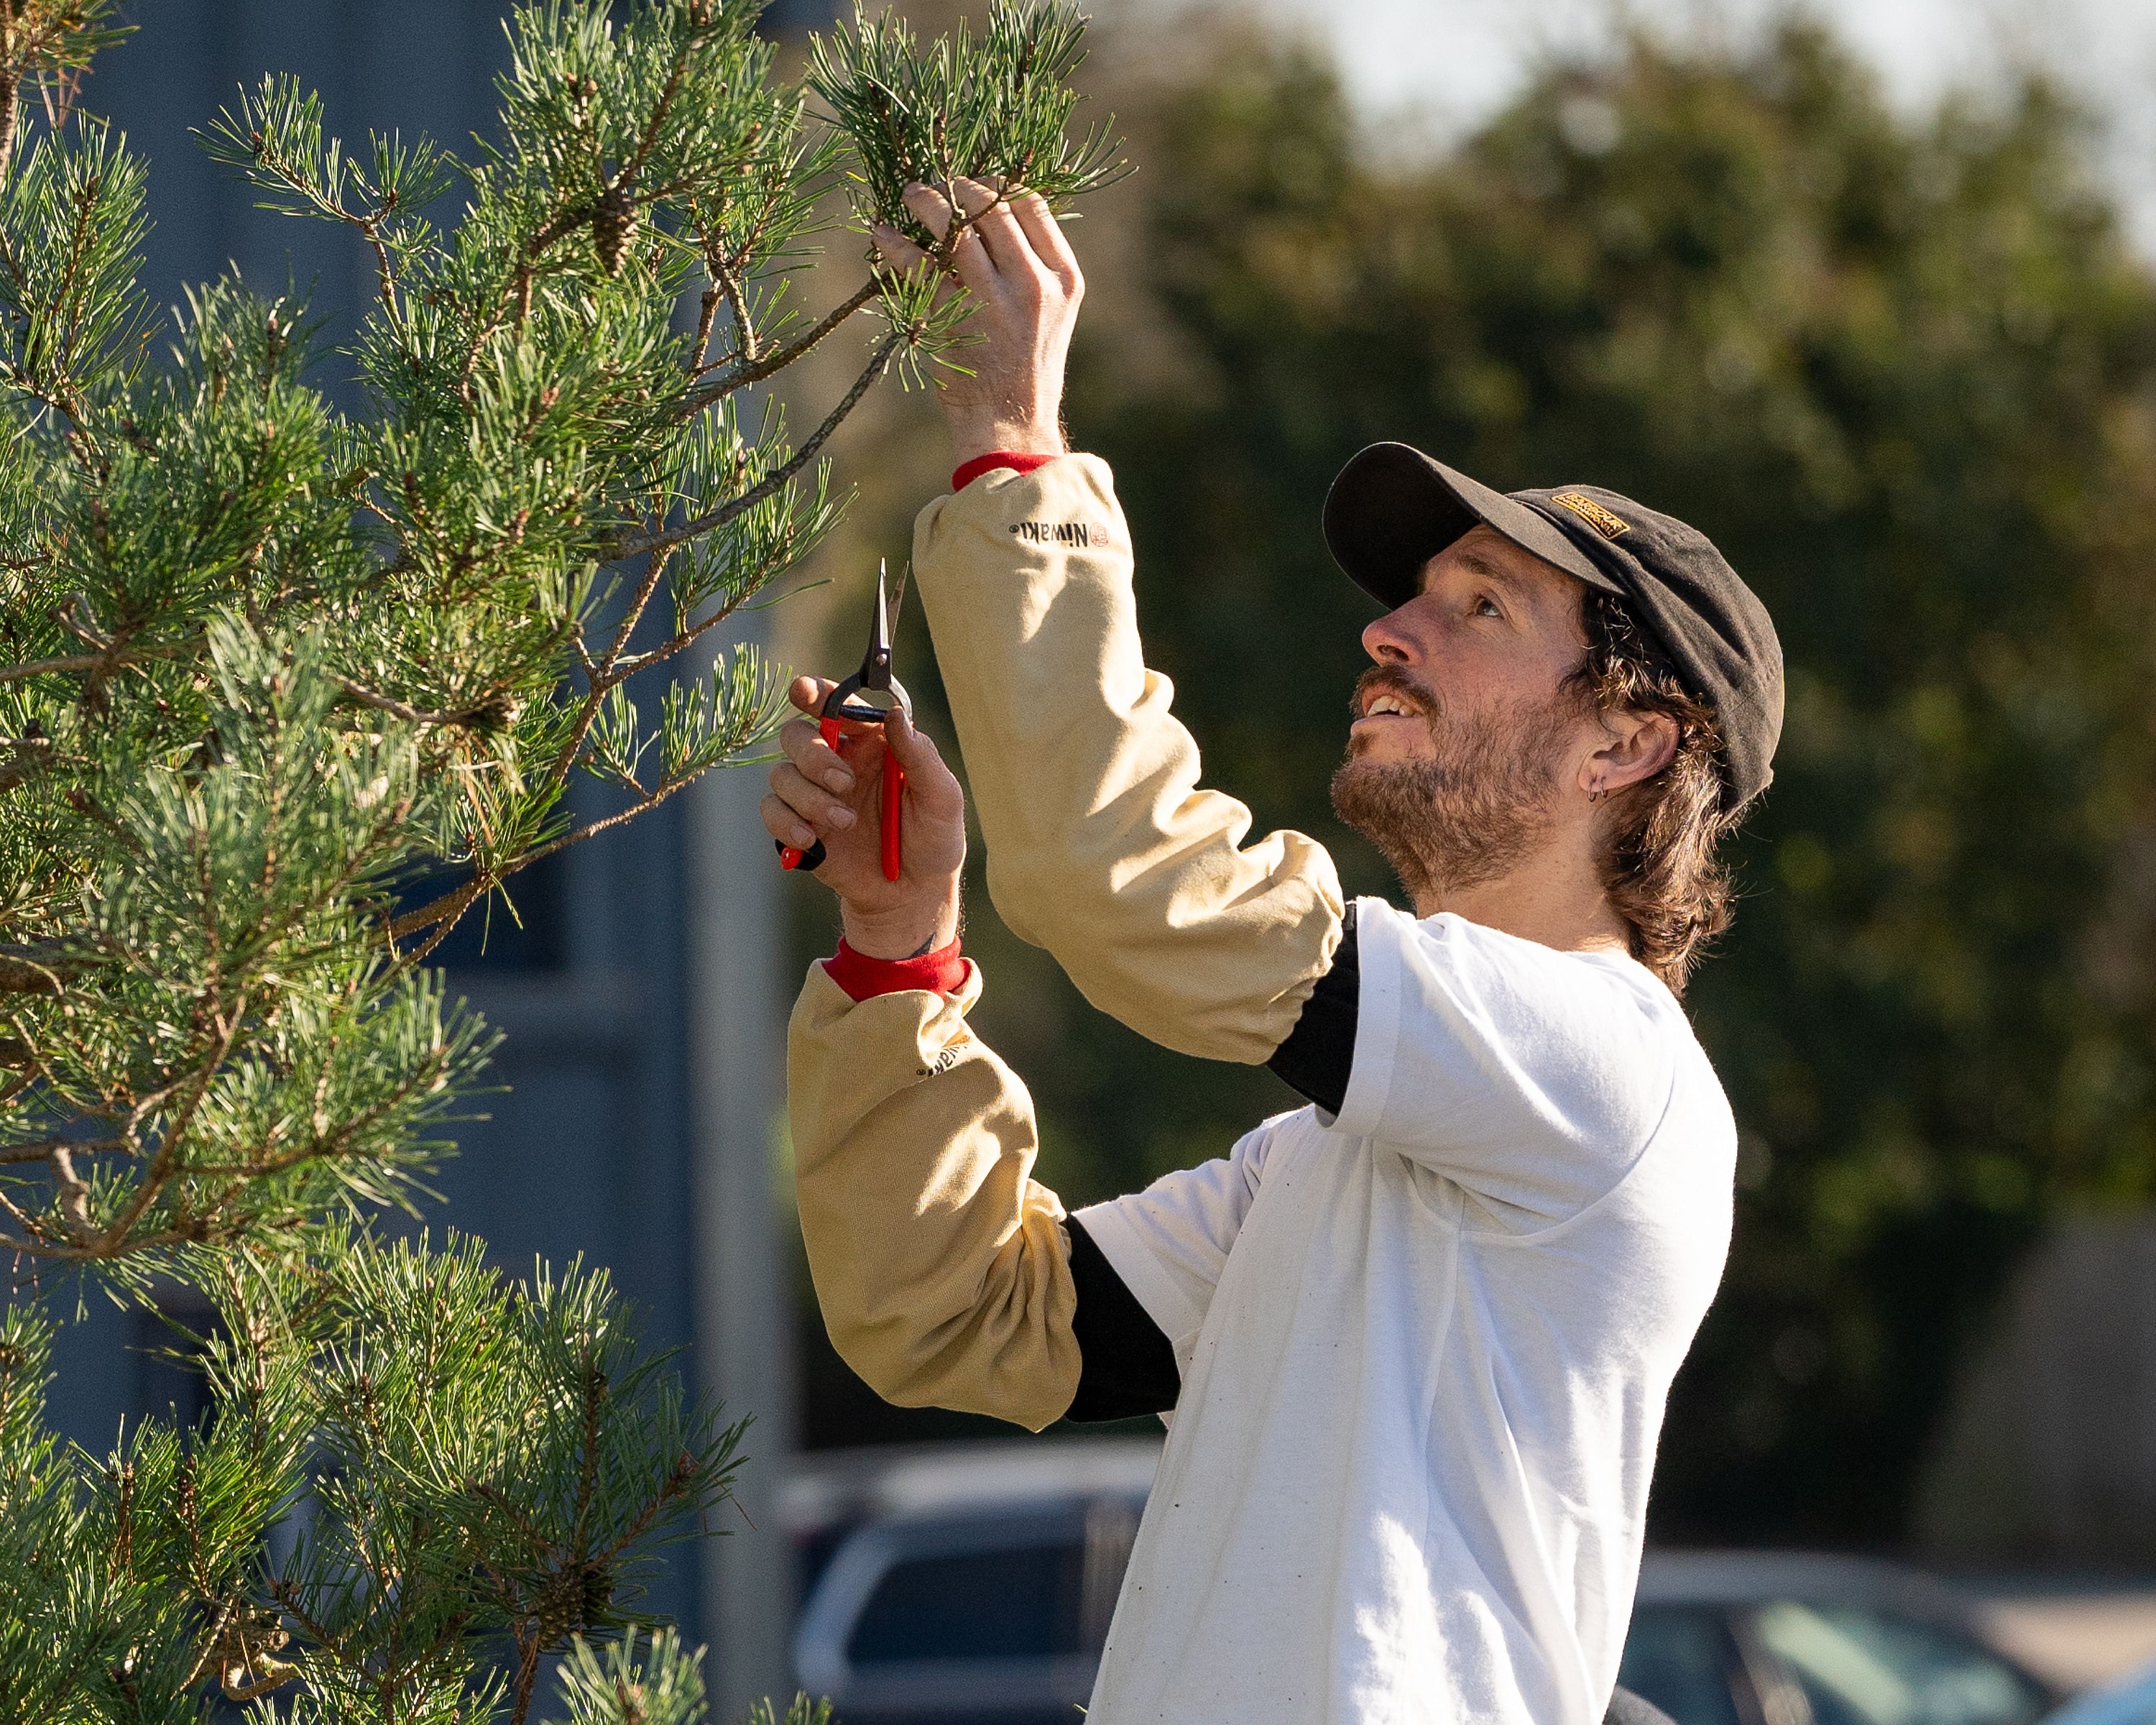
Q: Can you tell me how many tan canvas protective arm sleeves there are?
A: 2